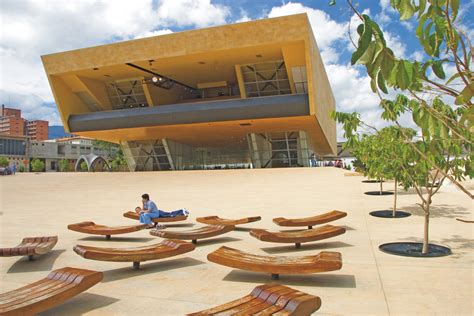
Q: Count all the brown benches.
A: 11